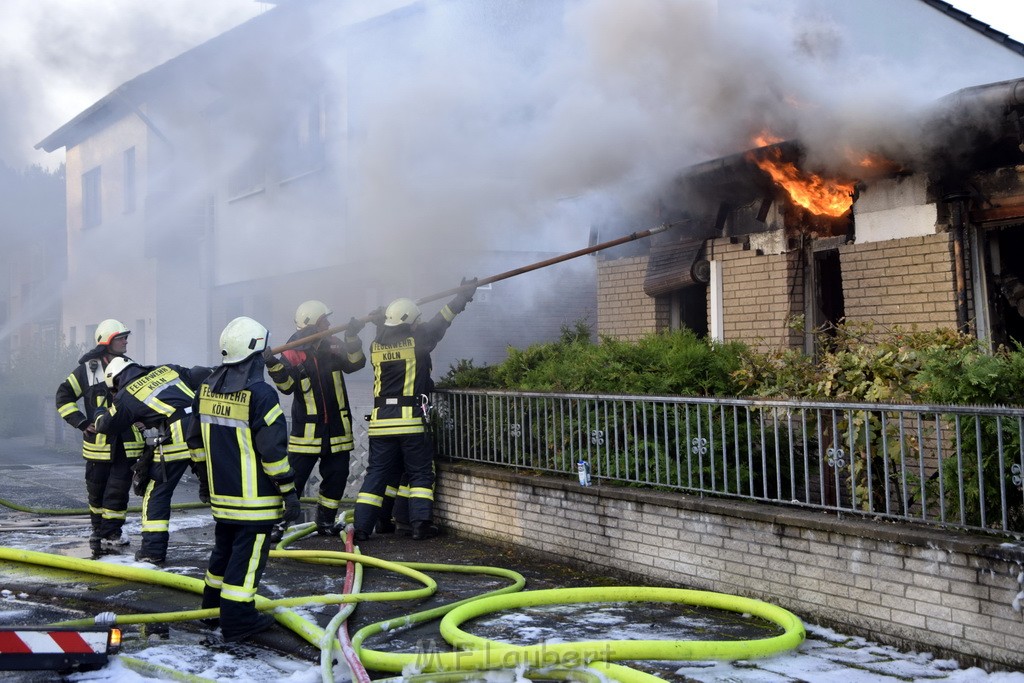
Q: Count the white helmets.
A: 5